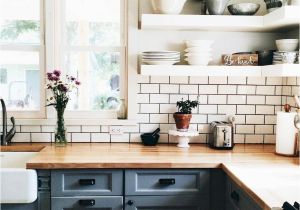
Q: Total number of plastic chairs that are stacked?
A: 0